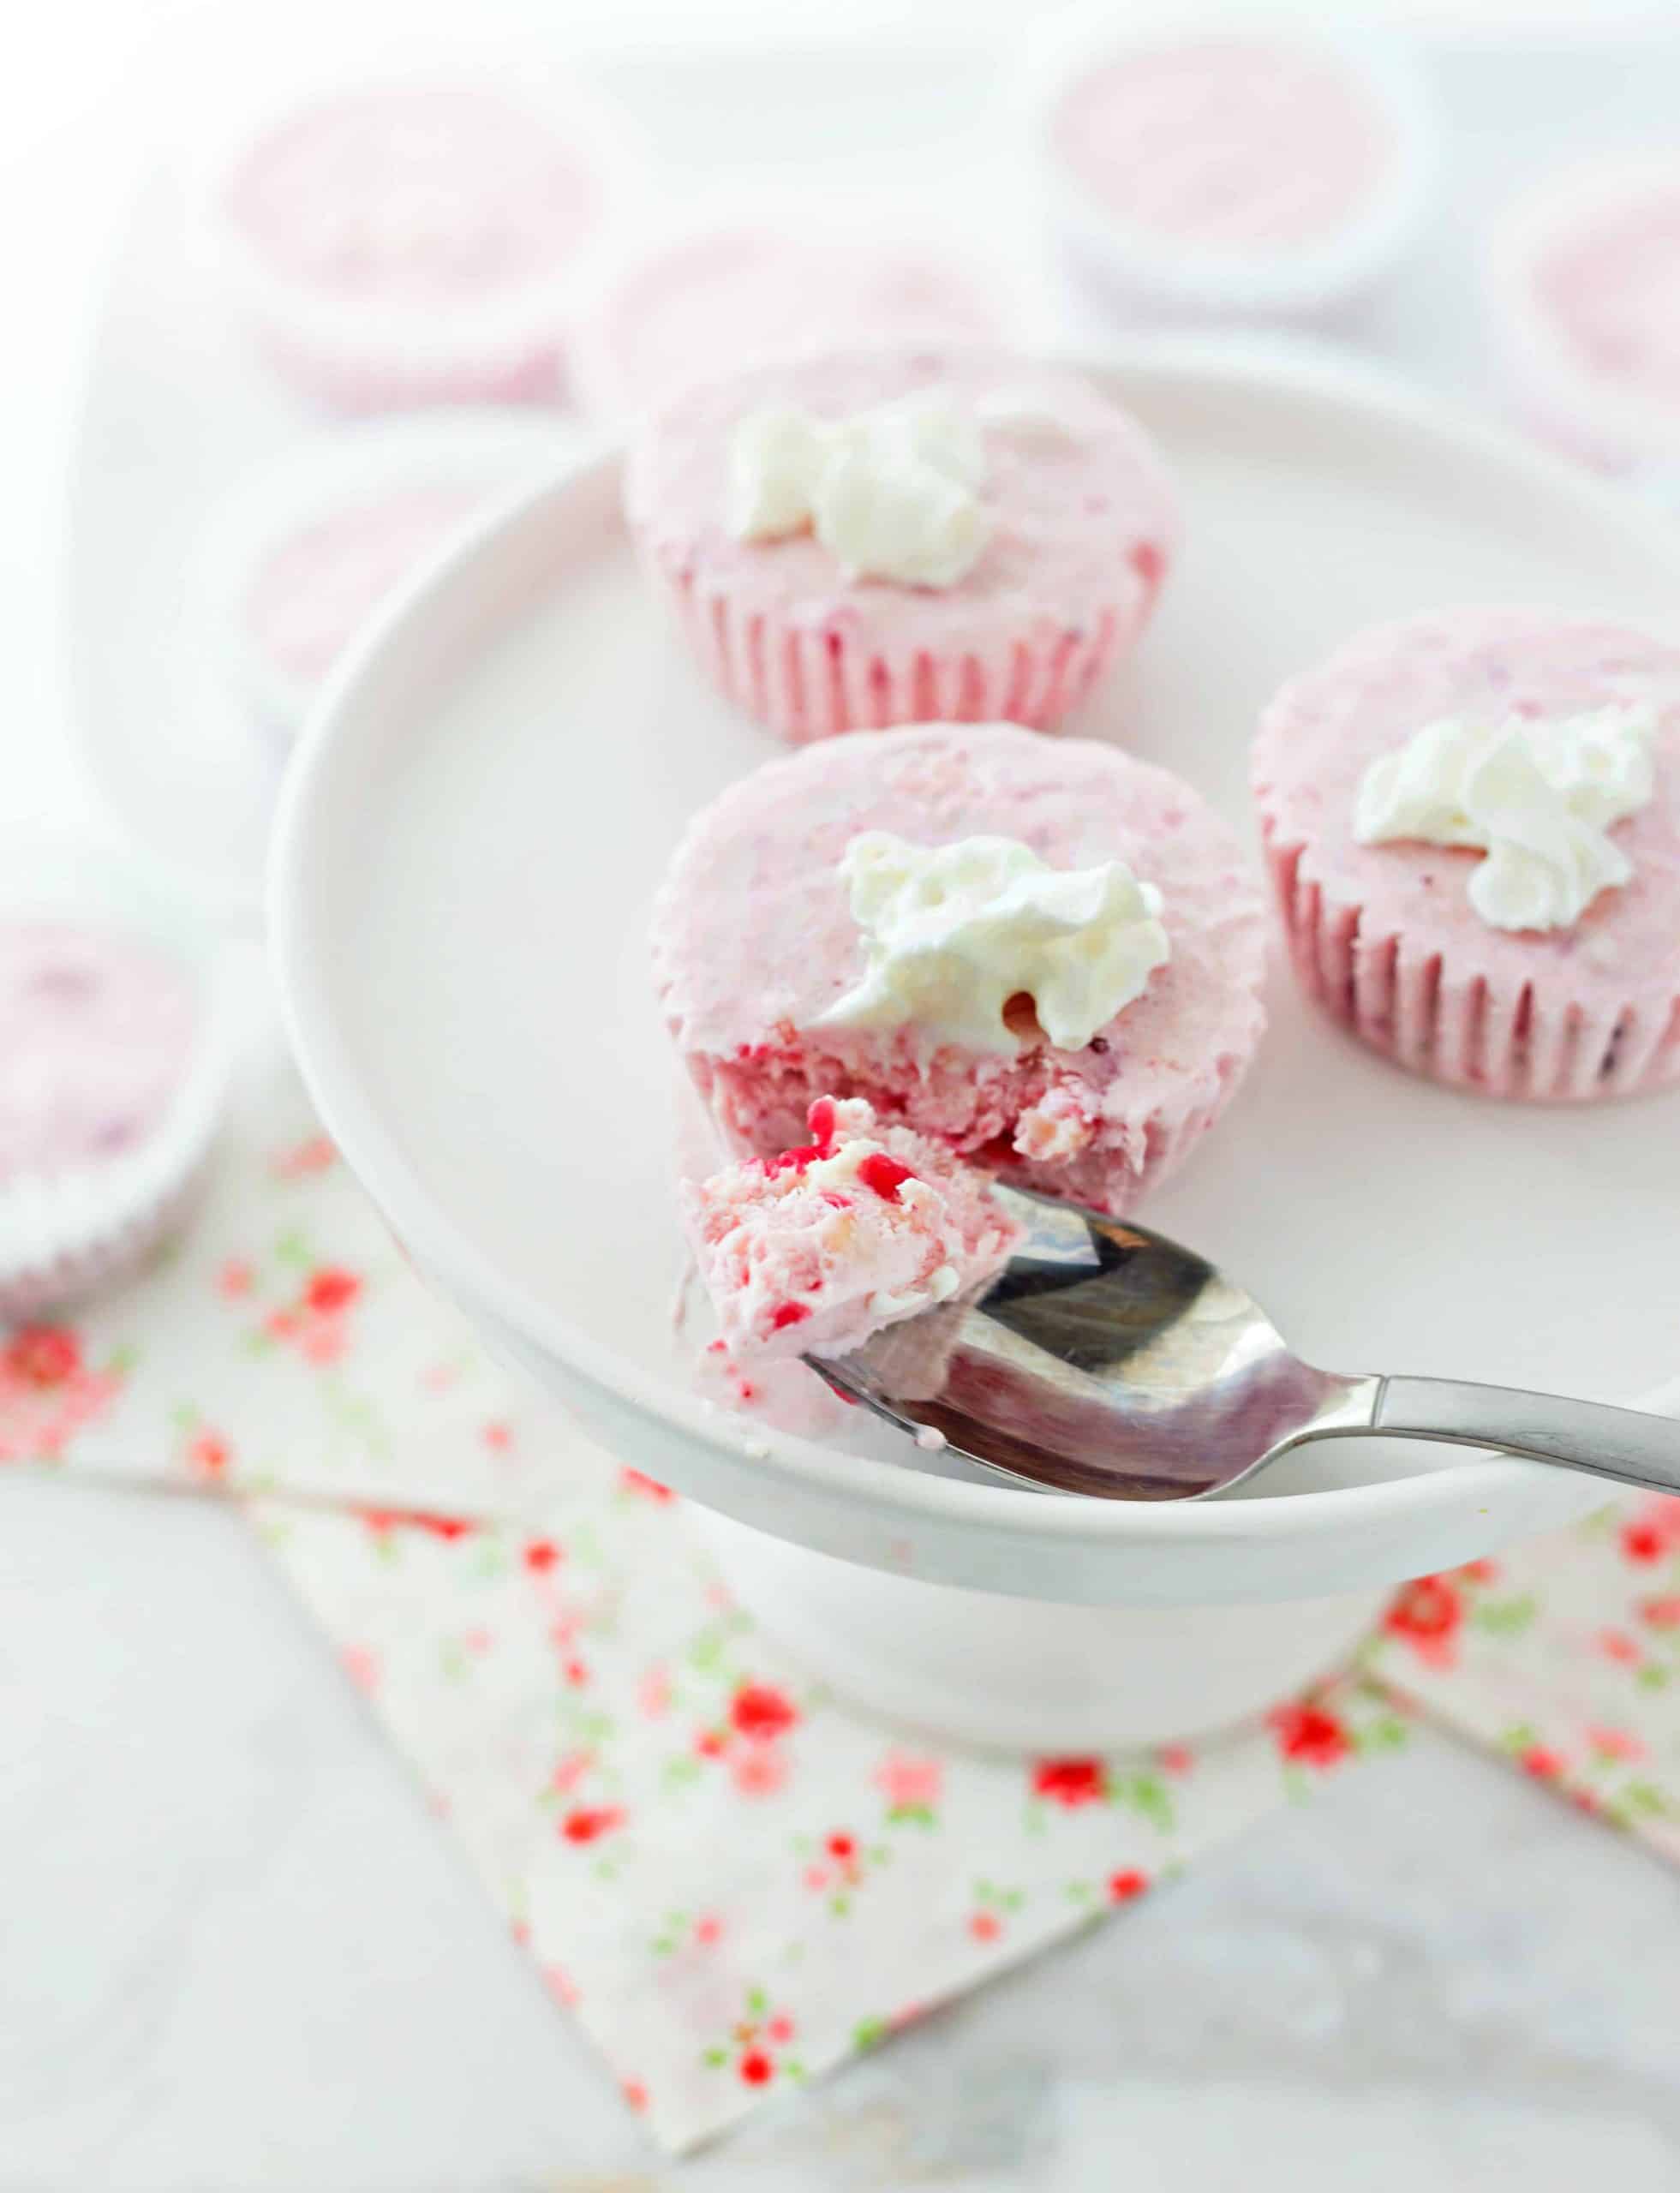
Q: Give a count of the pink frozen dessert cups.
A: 9